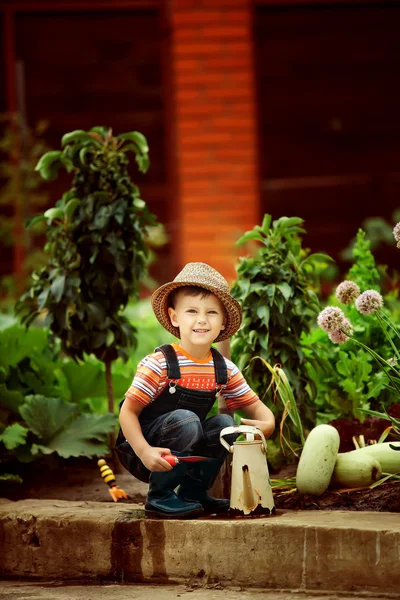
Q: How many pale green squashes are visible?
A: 3